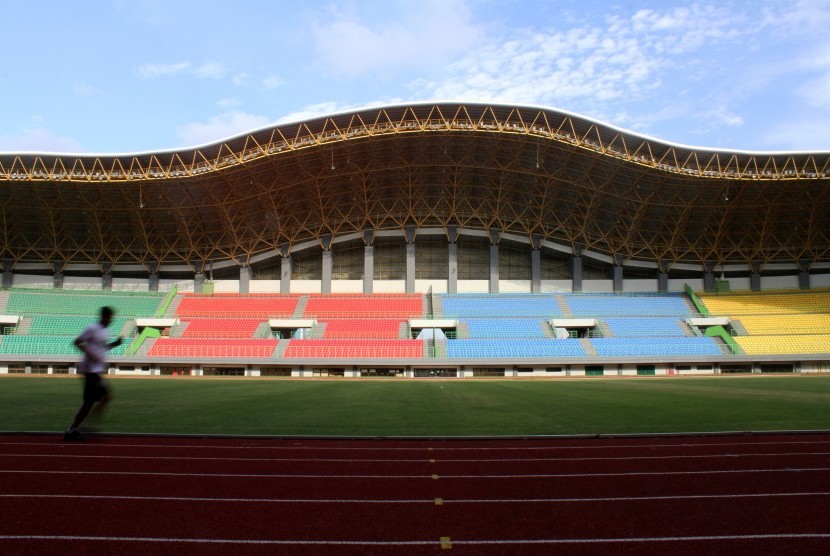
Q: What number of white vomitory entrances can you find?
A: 6